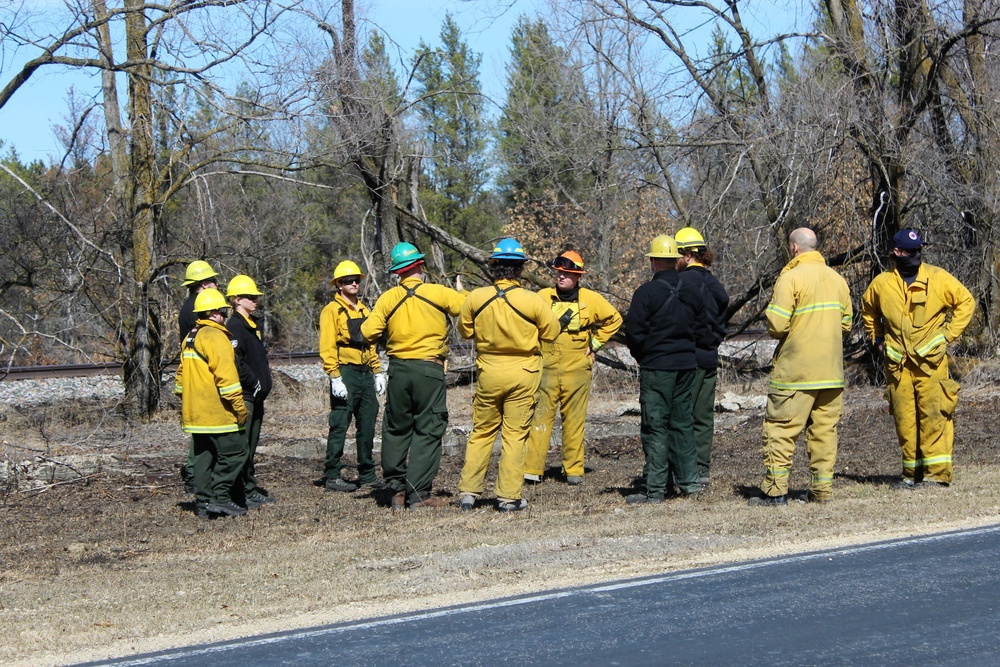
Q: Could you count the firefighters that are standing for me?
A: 11